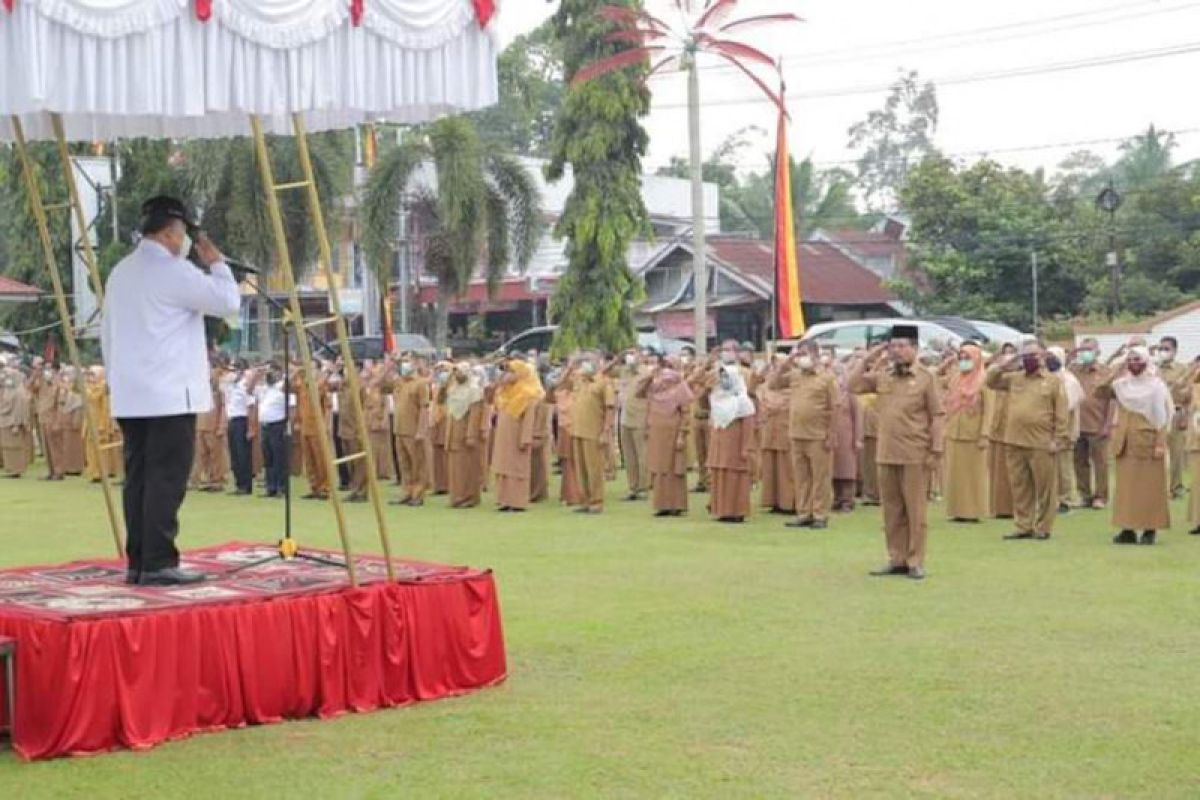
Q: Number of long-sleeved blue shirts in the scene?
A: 0